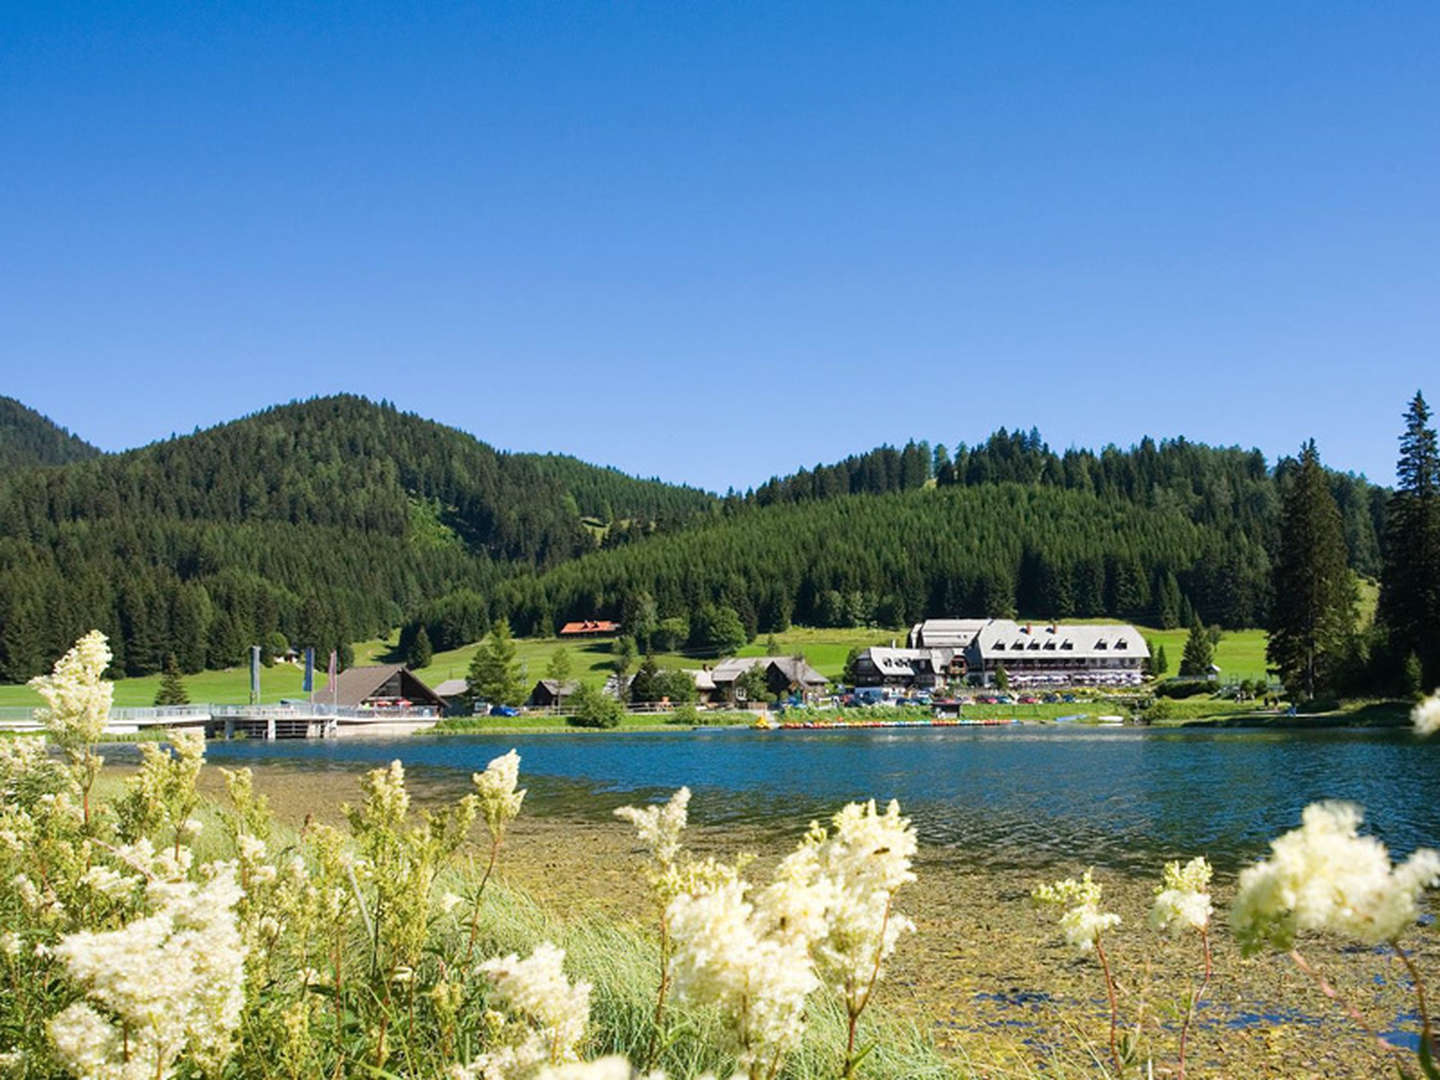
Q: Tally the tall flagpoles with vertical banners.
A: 3